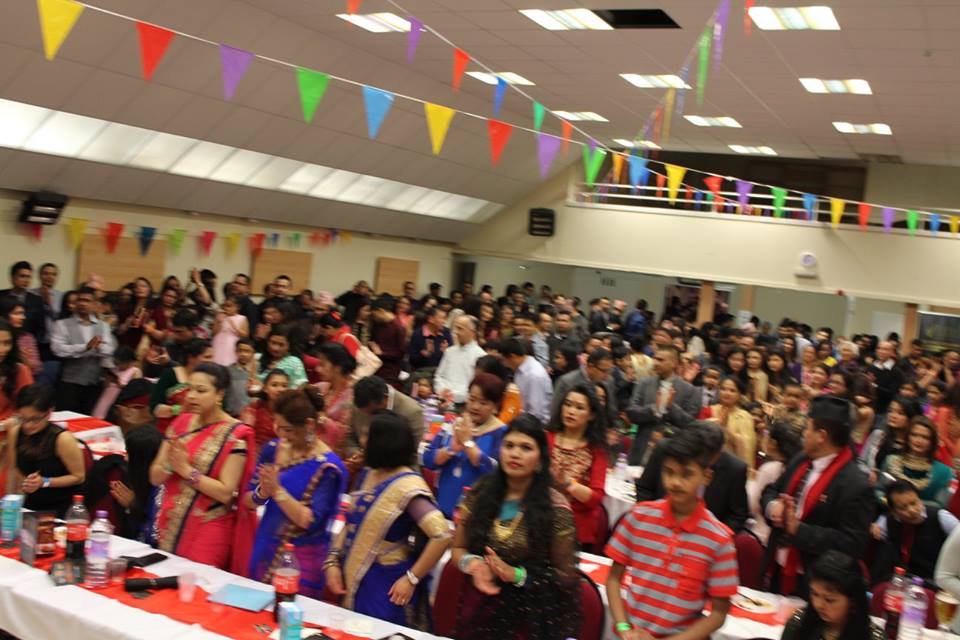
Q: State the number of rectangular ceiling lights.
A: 11